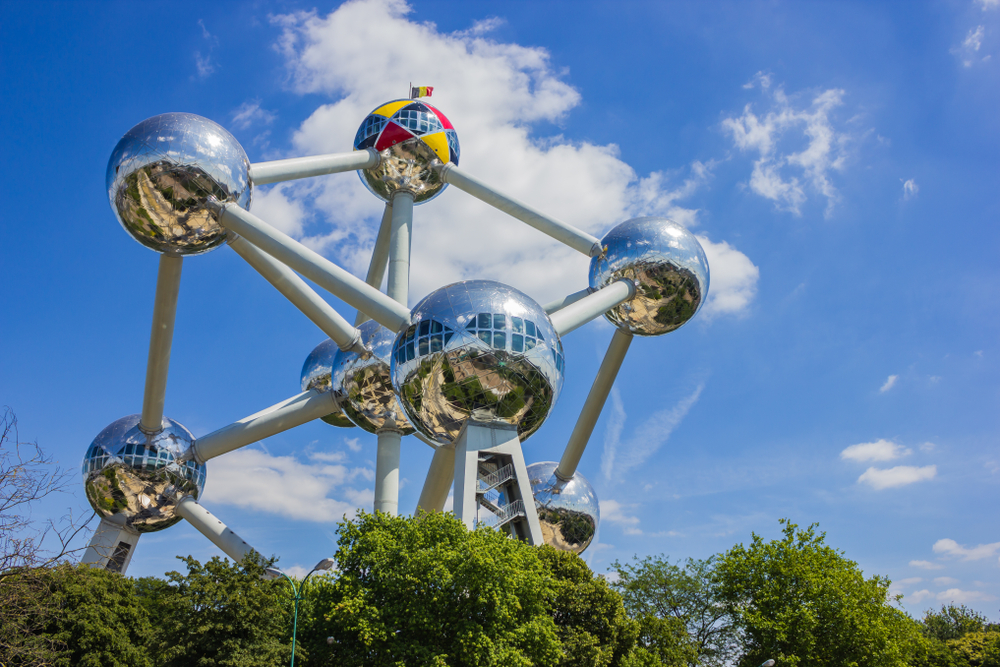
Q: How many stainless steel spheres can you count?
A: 8